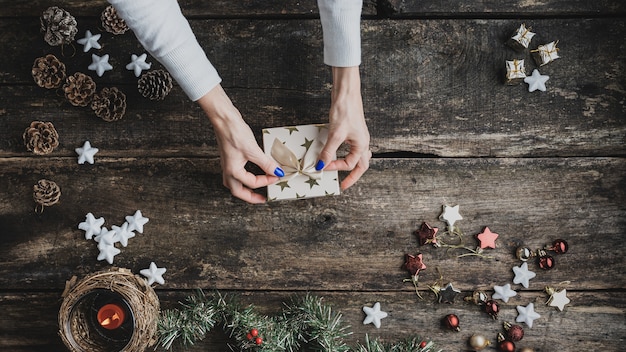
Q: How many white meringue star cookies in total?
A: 15